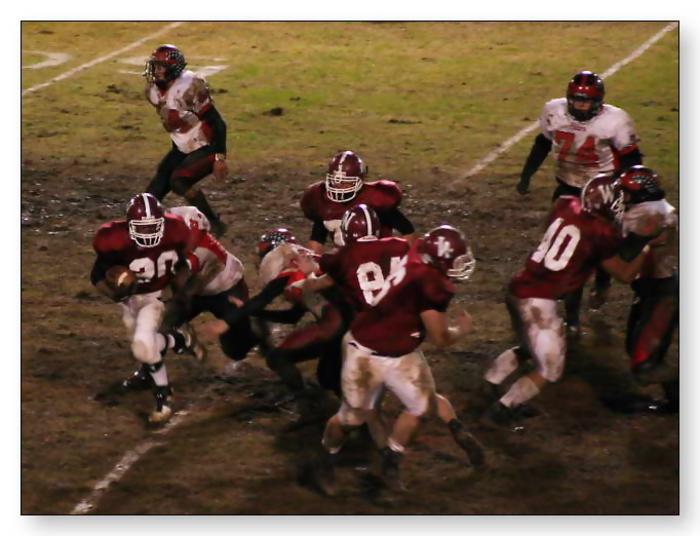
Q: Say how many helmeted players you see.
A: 9